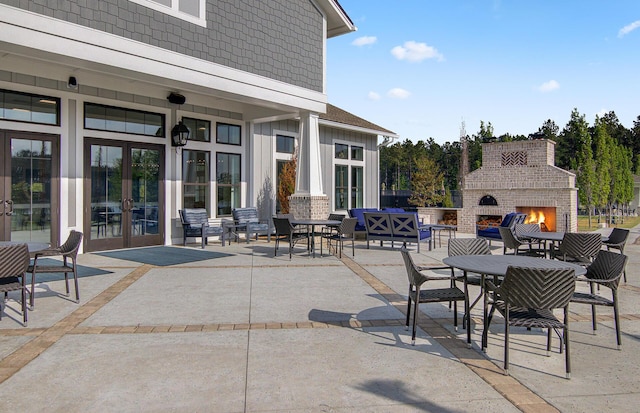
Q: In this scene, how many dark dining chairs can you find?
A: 14